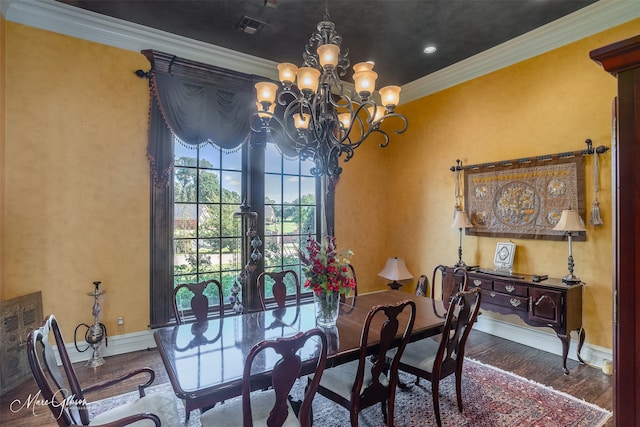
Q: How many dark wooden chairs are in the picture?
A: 8